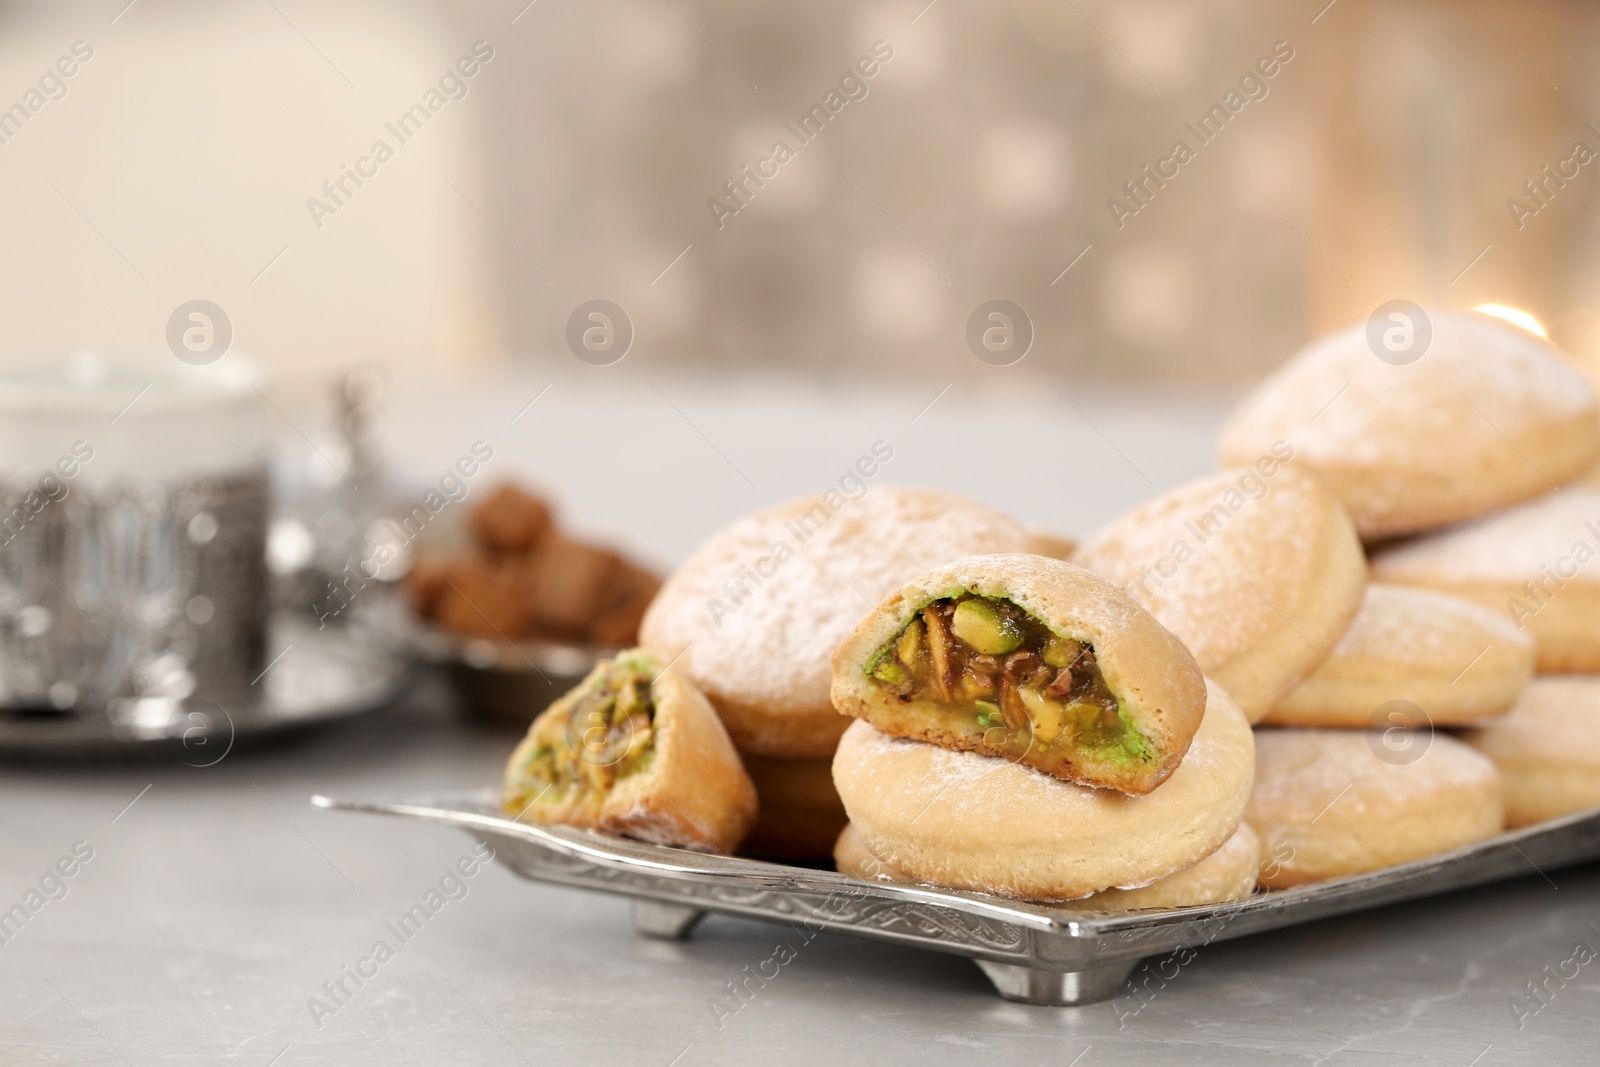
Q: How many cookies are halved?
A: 2